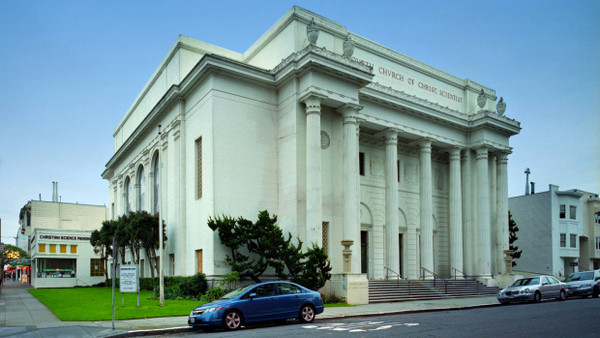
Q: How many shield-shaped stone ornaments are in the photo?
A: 4